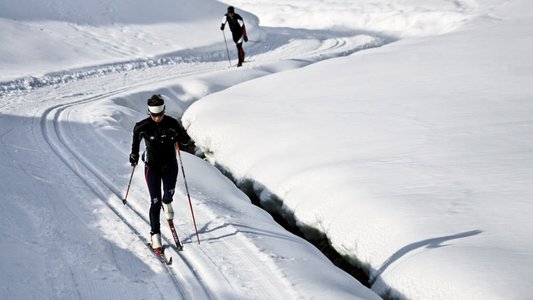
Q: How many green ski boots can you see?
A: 0